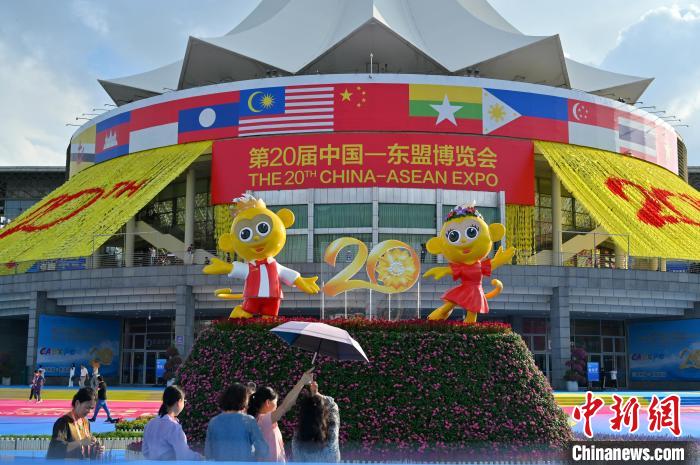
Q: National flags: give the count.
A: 11